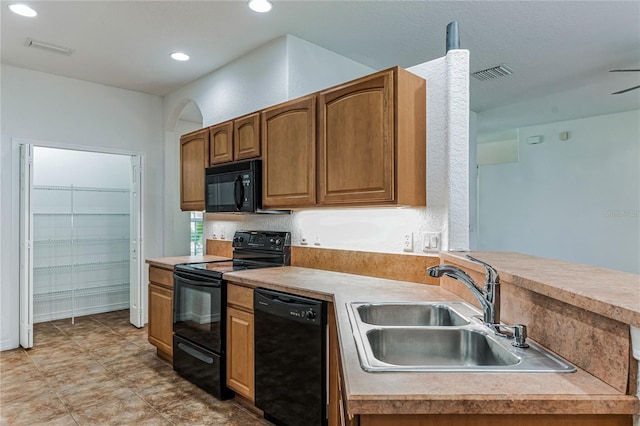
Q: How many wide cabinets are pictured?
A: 2